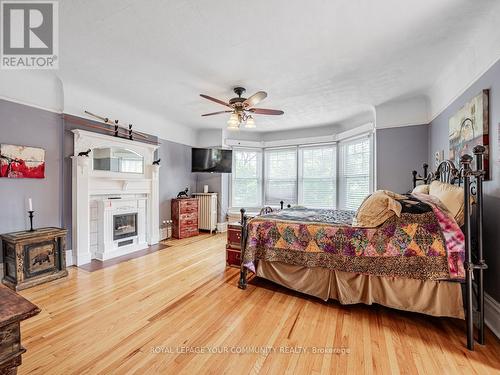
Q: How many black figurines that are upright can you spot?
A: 3